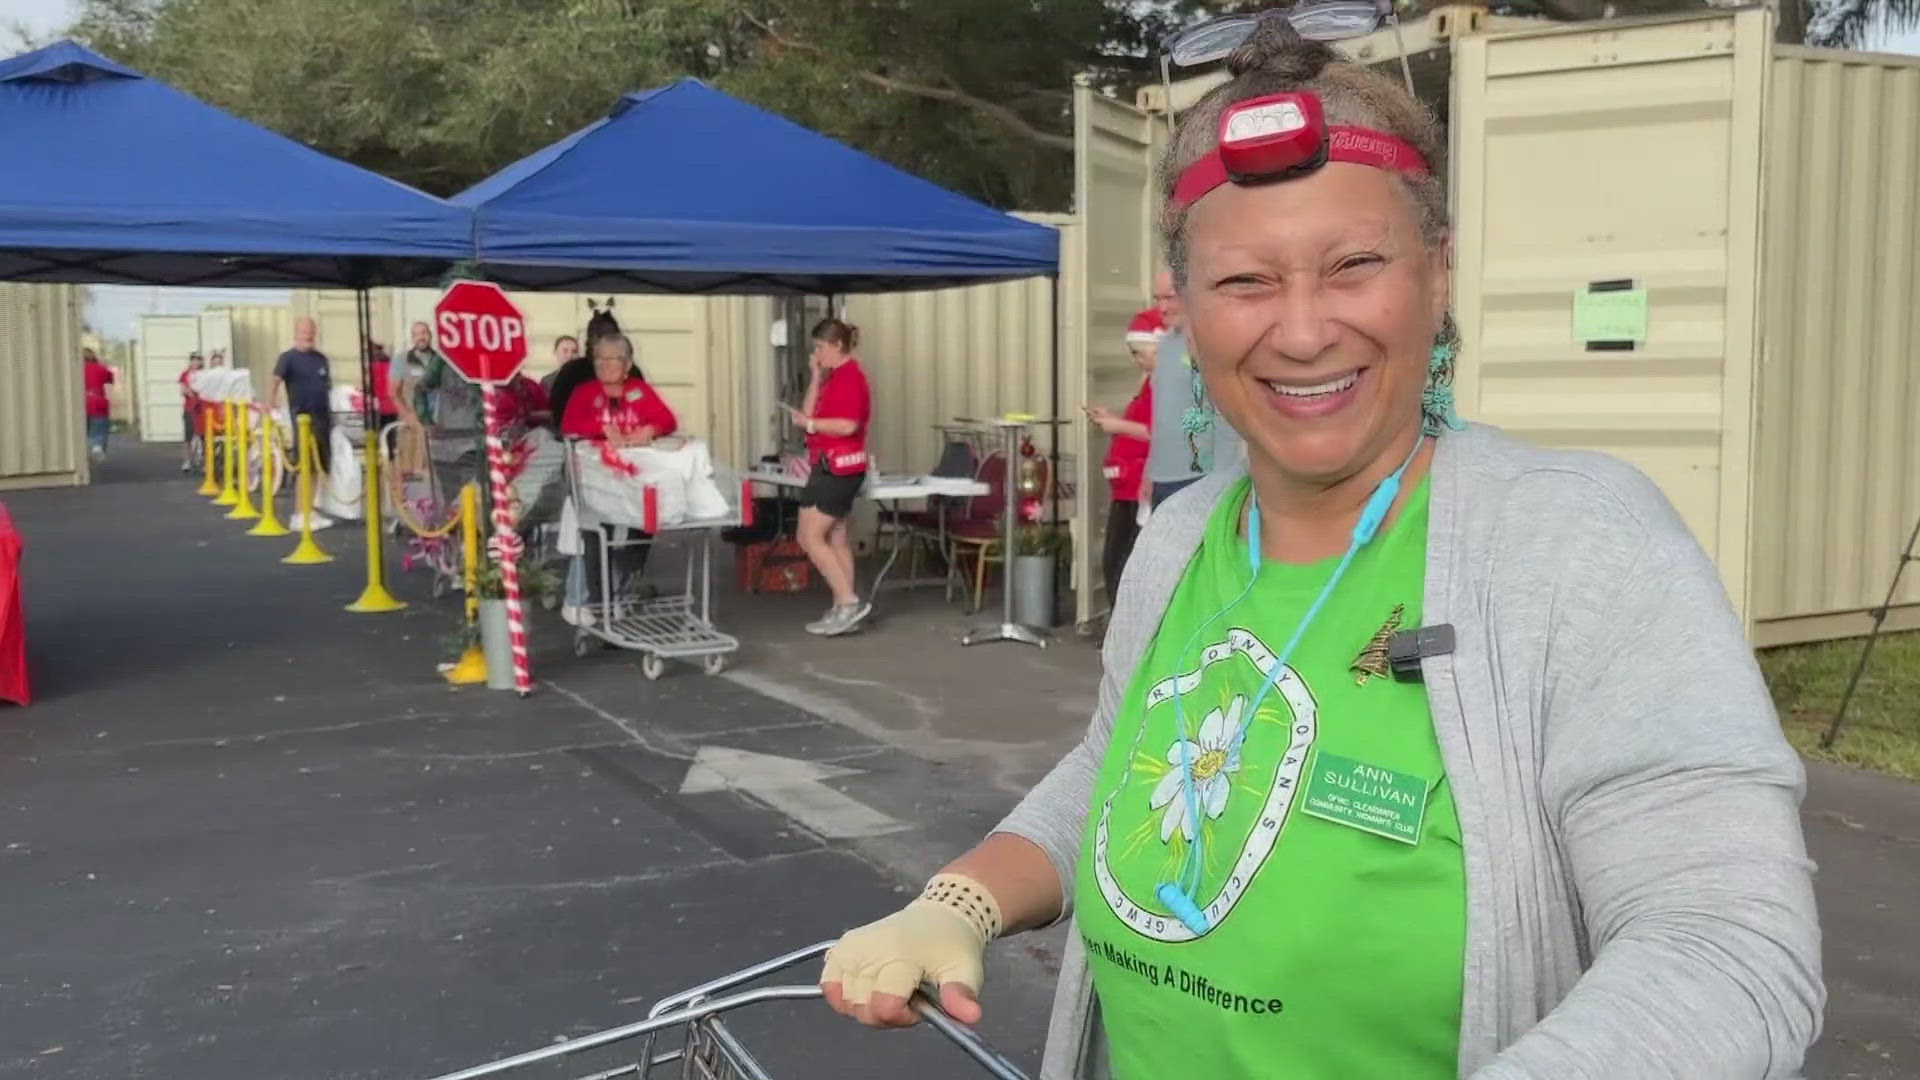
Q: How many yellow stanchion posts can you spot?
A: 7